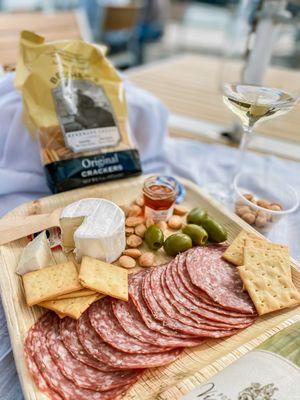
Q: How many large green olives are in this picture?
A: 5